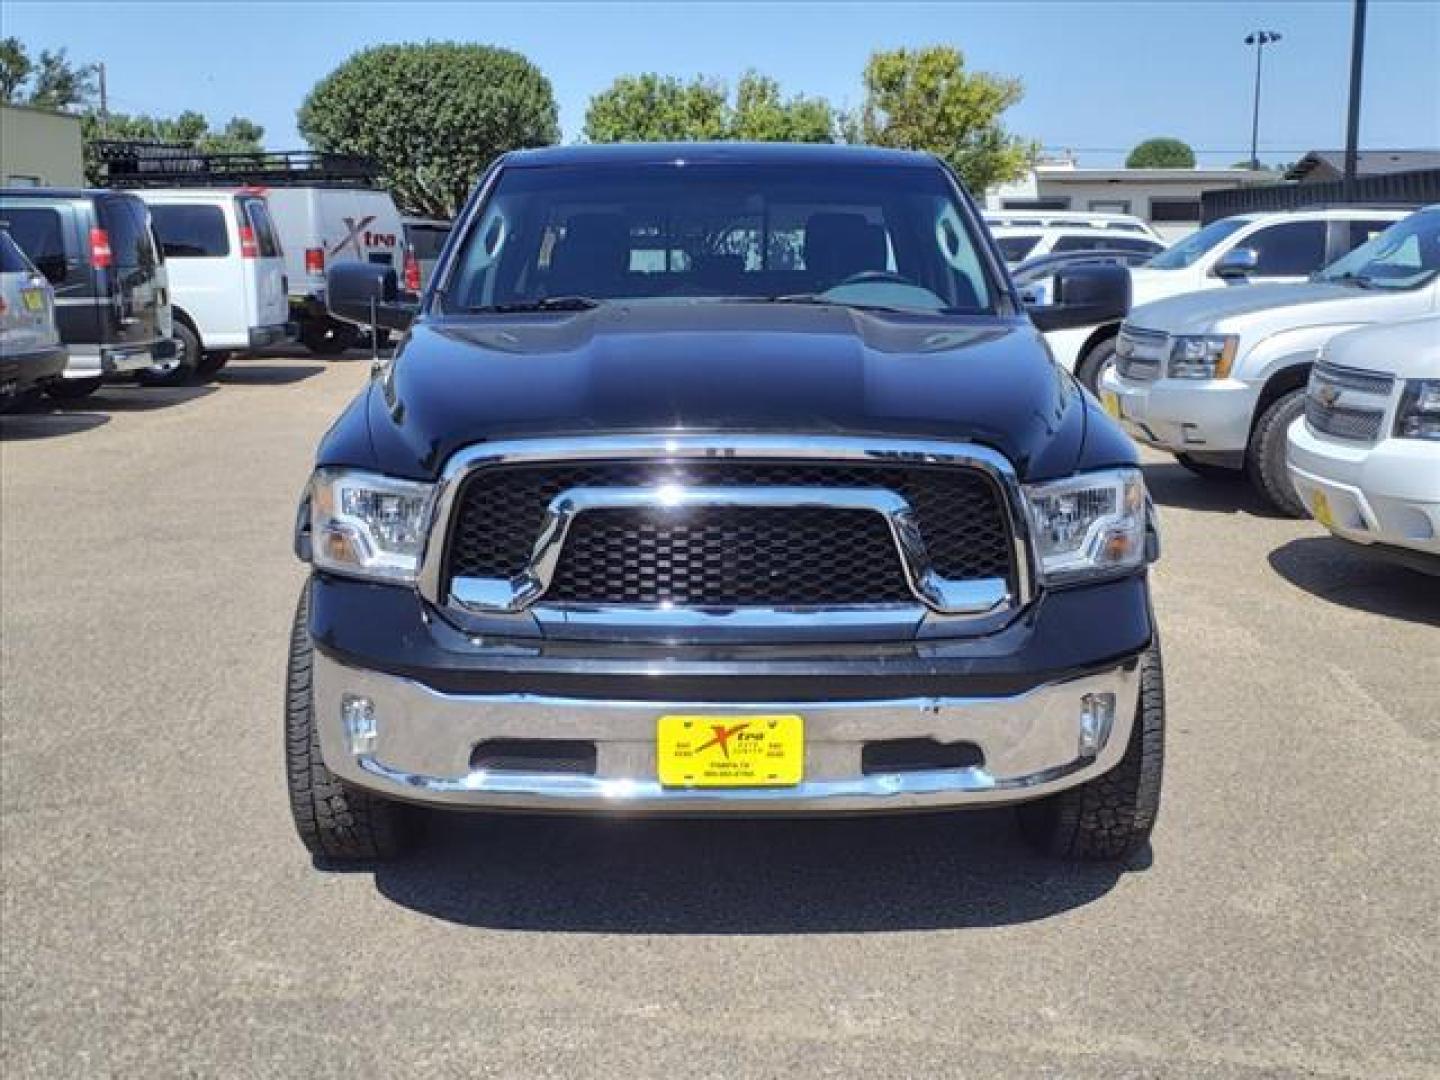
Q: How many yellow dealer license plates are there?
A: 4